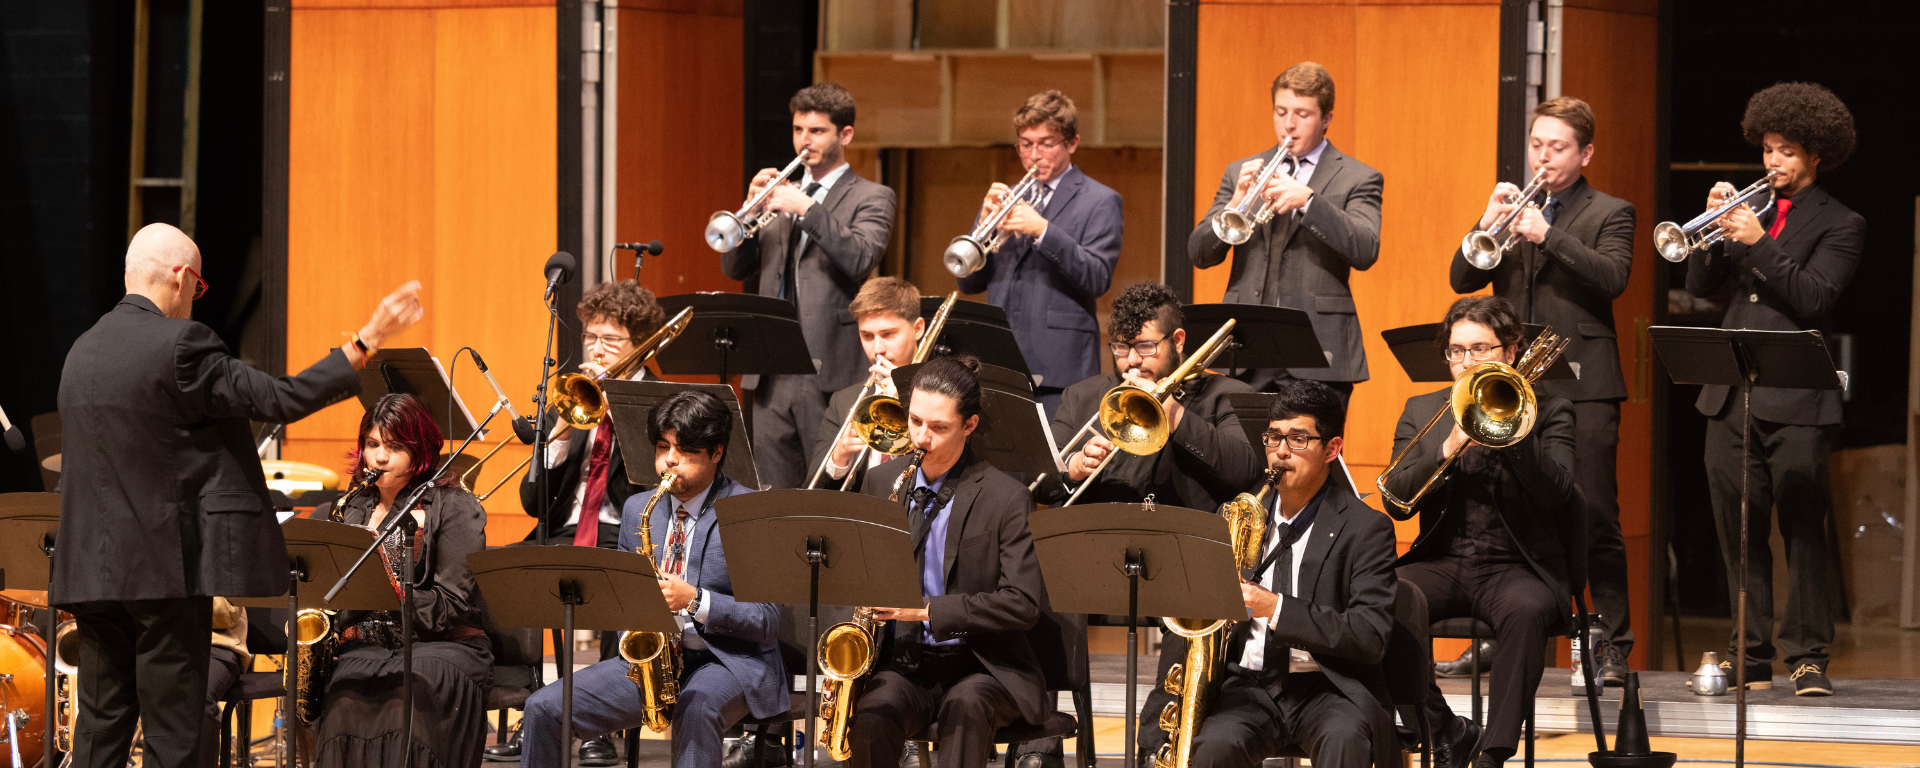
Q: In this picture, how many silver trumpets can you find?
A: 5